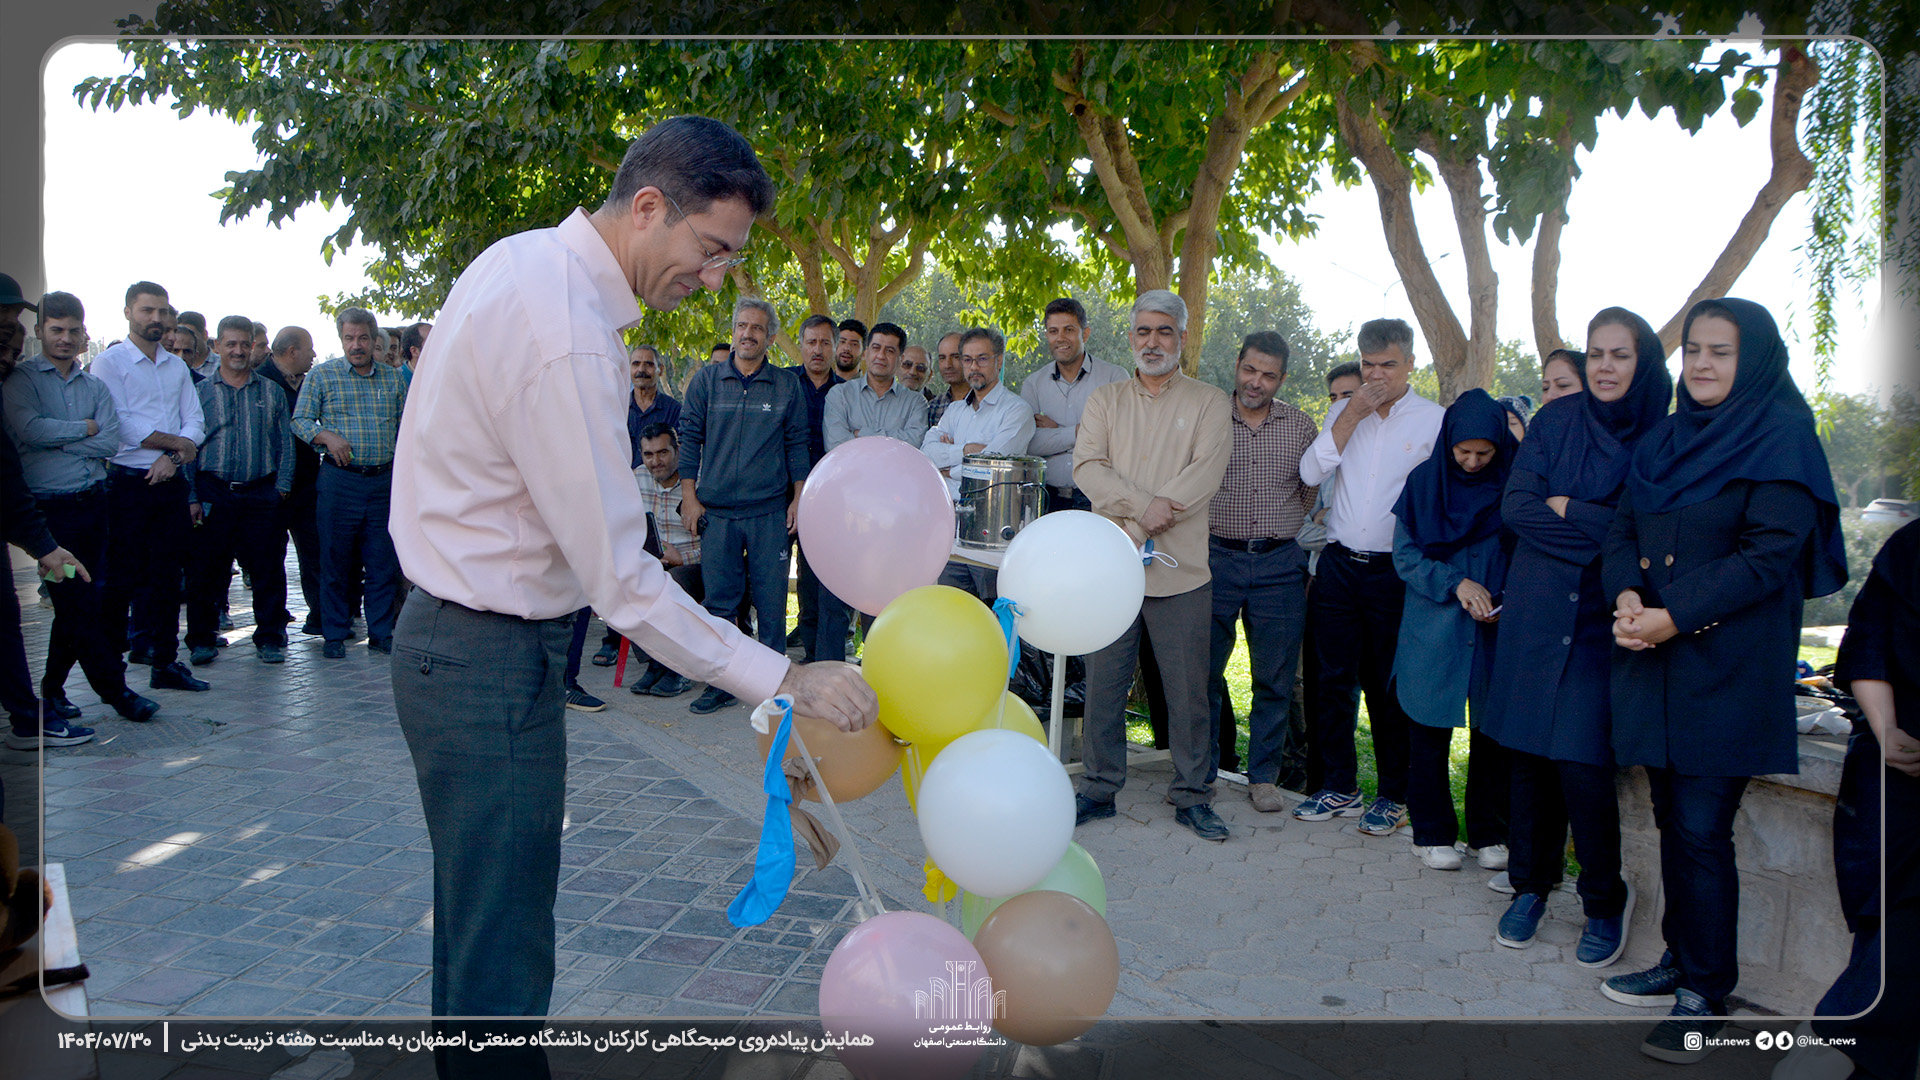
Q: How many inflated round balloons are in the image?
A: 9